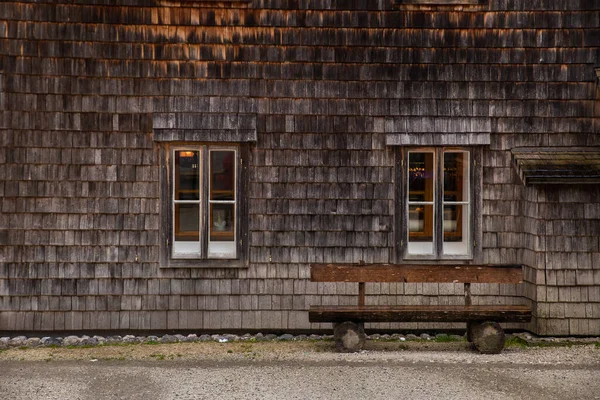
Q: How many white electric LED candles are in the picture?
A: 0